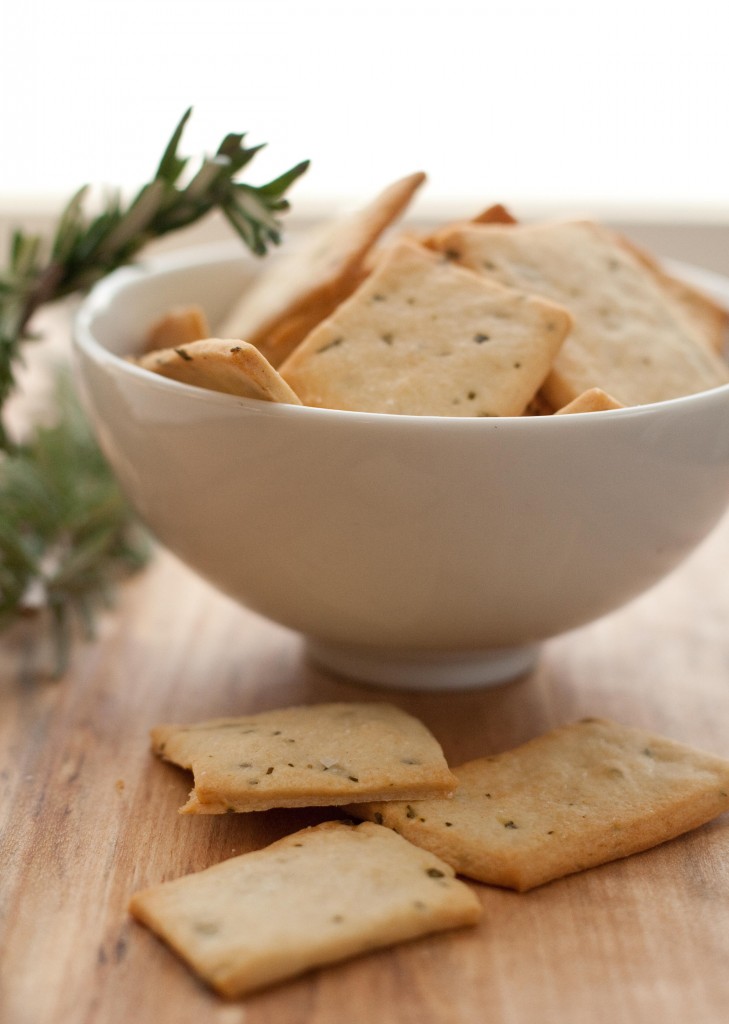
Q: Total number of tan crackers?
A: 11